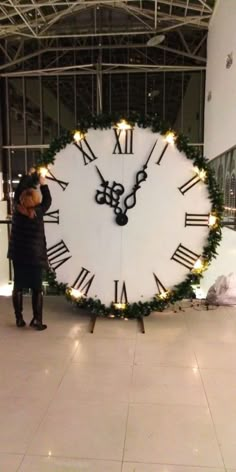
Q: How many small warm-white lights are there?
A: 10